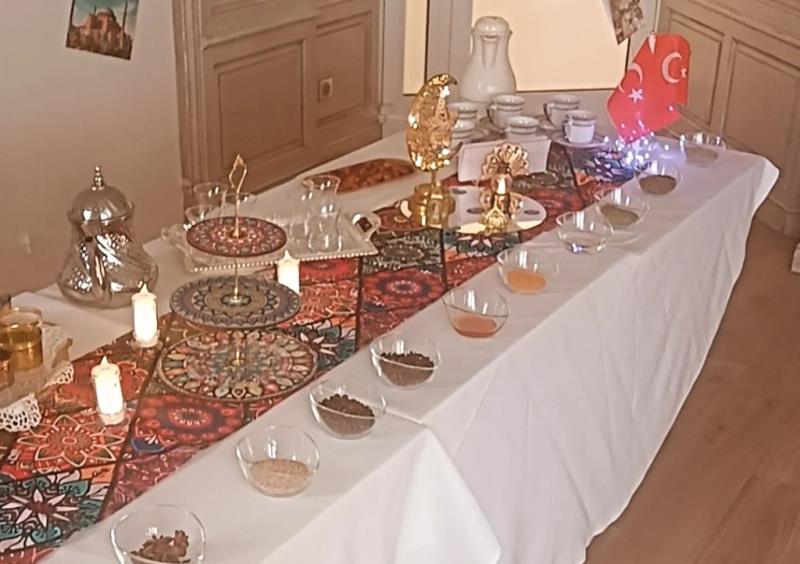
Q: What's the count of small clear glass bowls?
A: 10